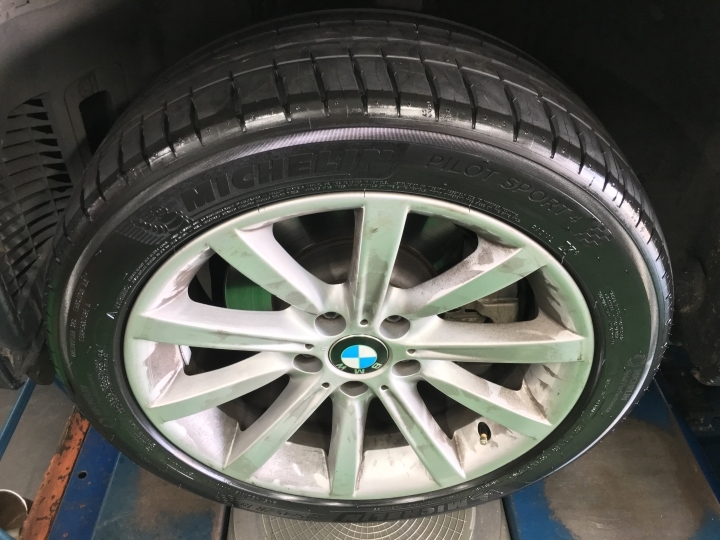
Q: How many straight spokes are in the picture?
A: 10